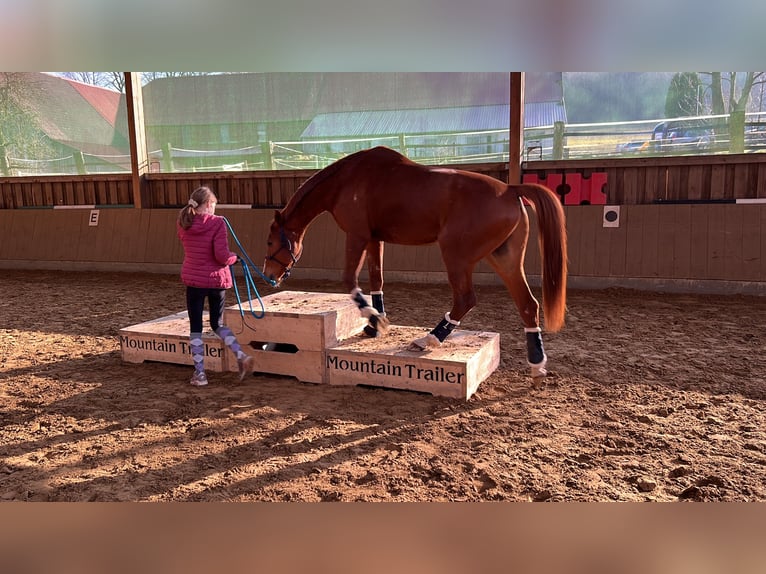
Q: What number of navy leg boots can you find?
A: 4